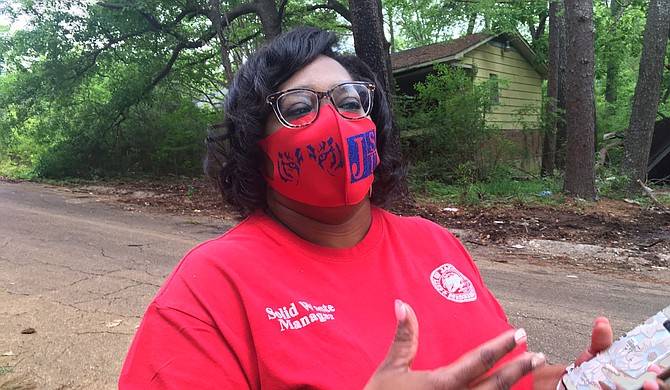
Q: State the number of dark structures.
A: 1